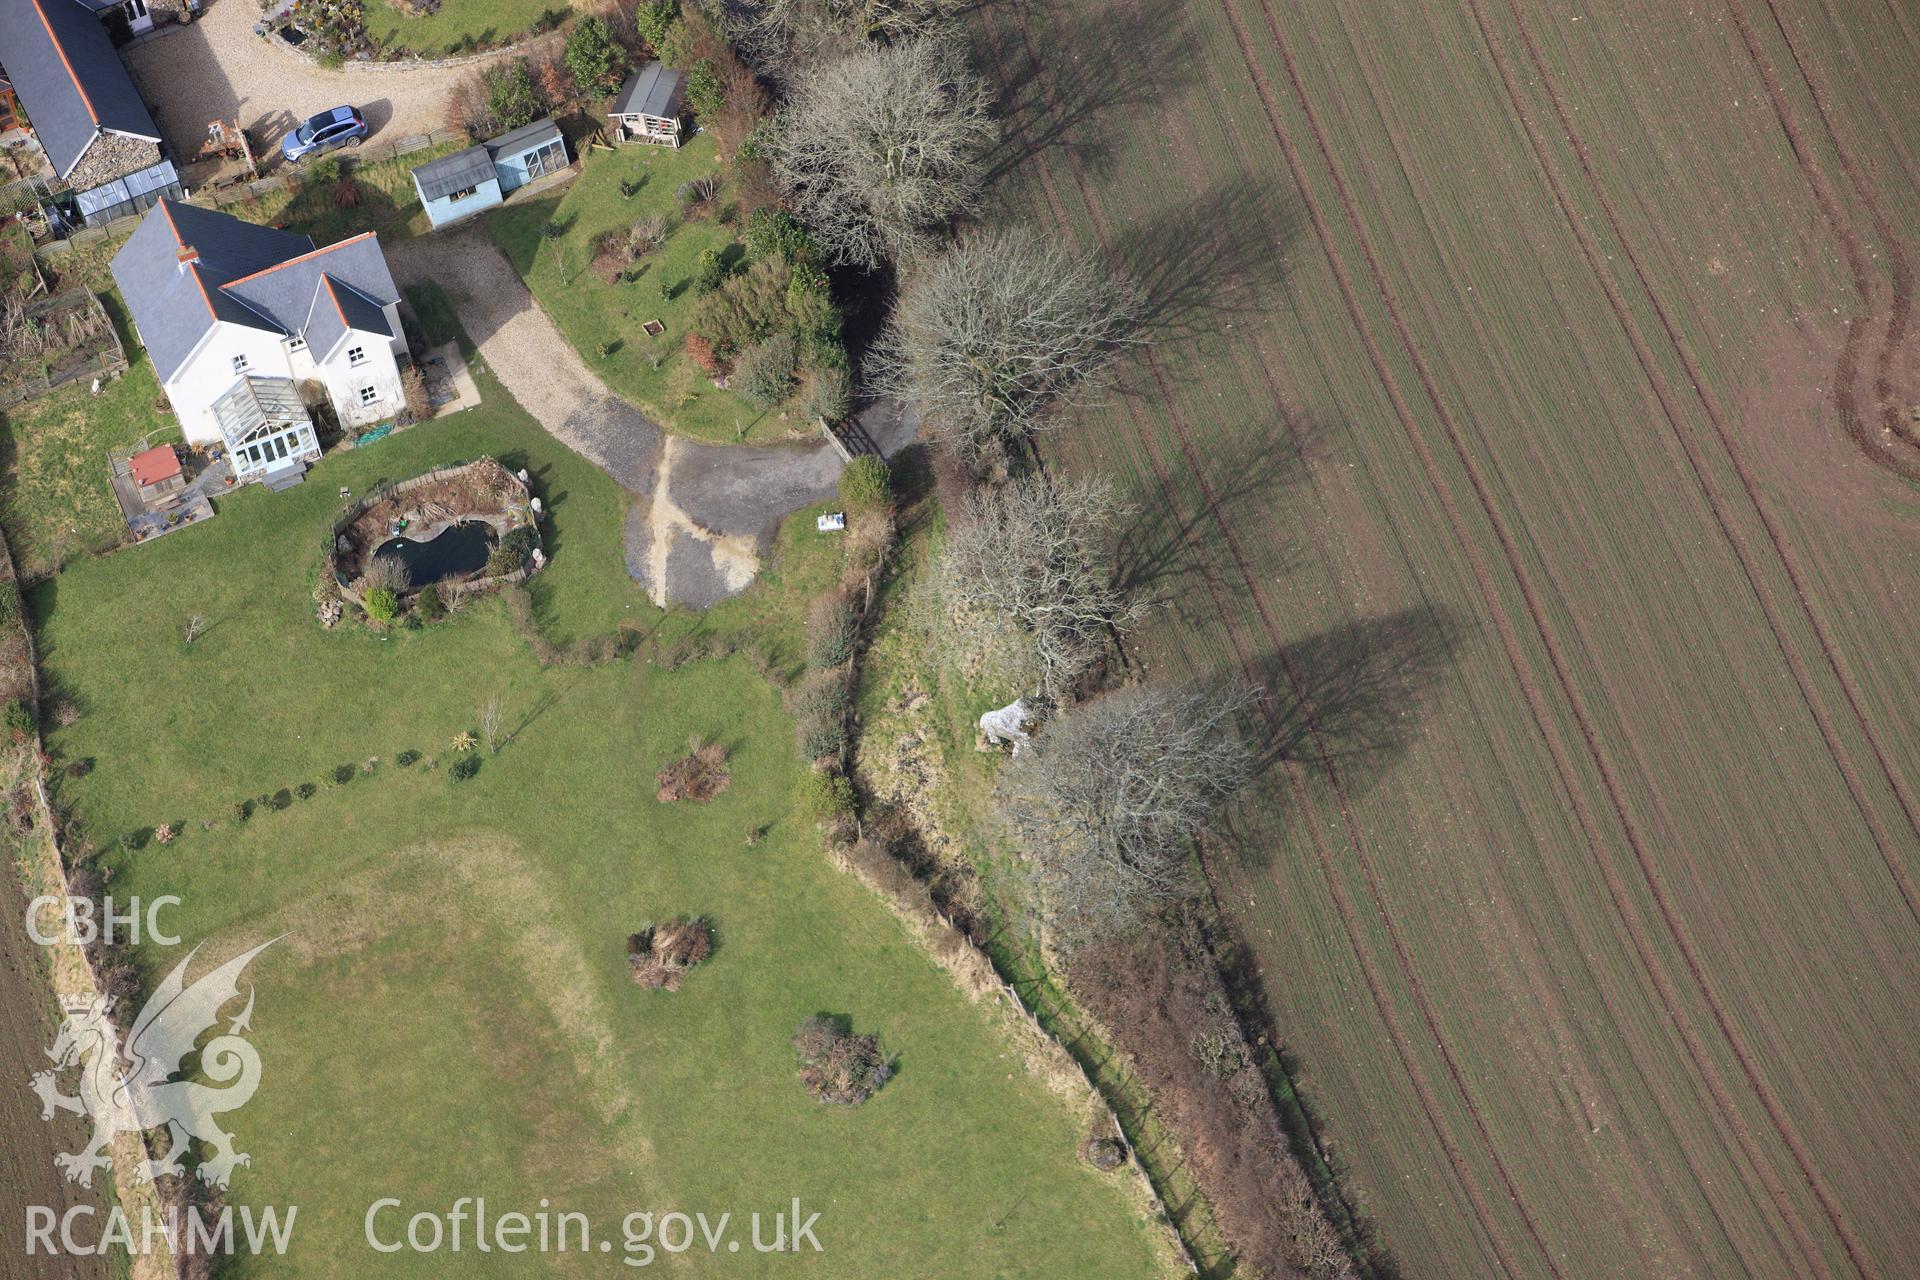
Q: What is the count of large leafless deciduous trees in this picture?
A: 5